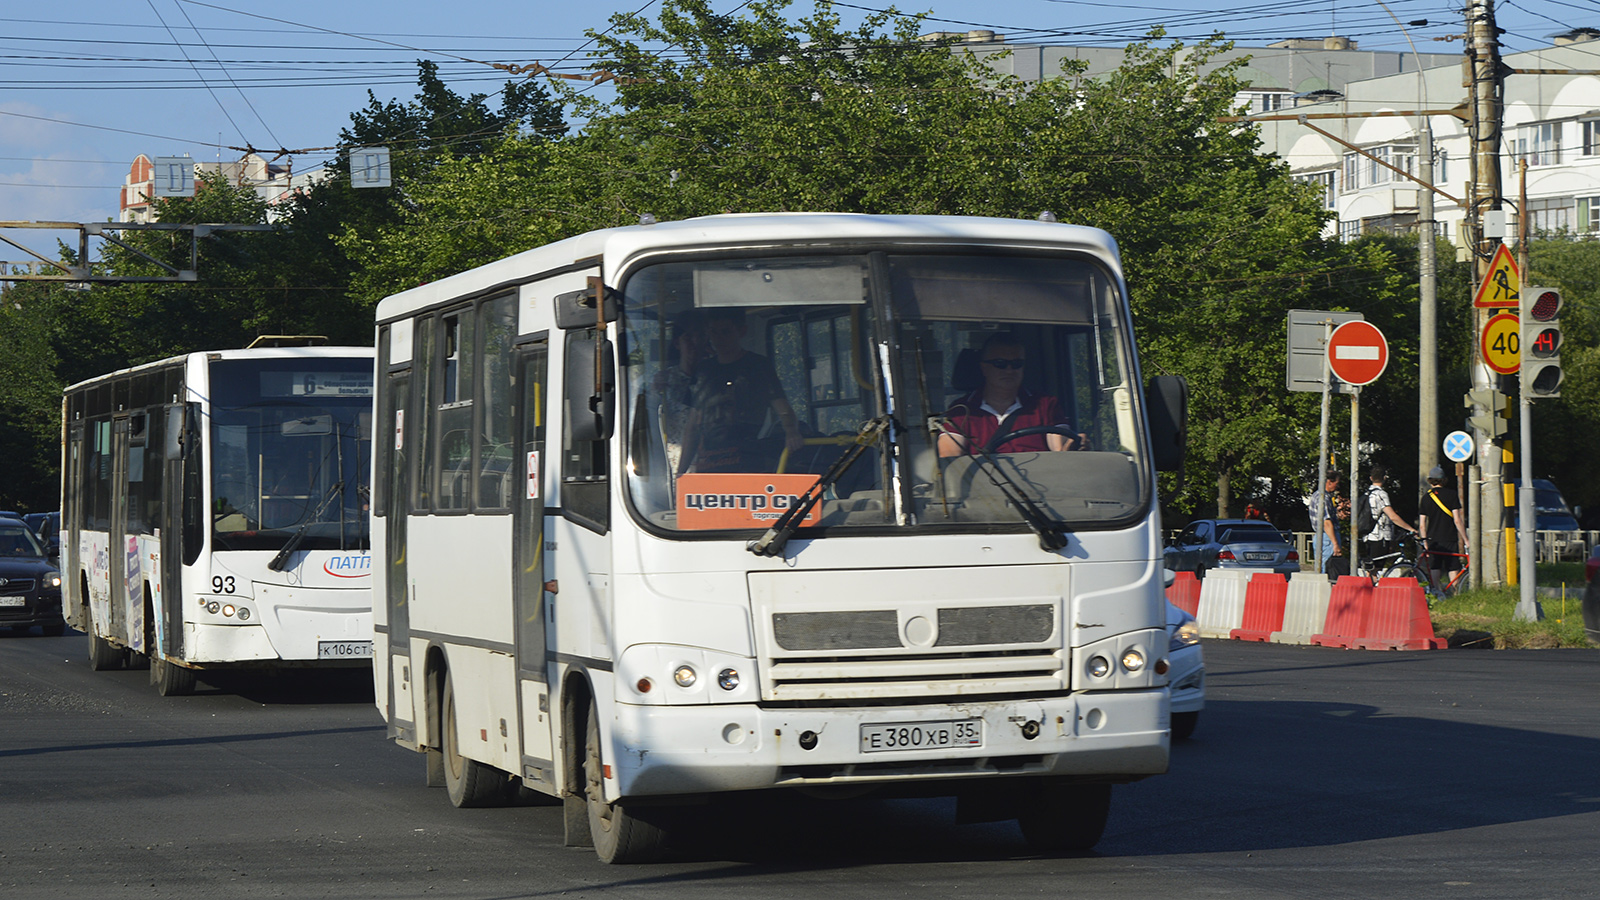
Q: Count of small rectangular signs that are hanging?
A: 2